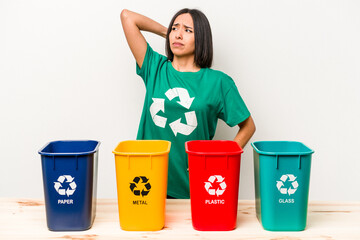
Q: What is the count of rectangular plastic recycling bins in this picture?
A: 4